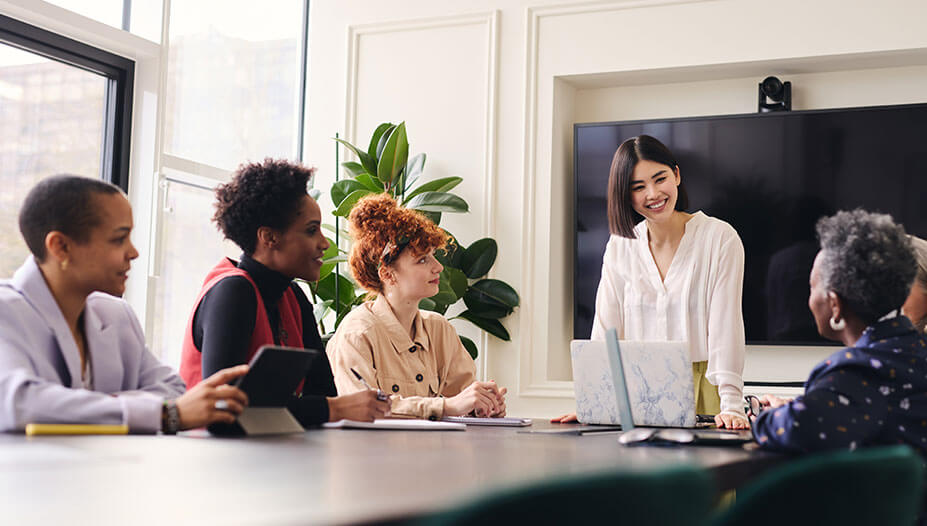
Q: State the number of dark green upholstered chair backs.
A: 2